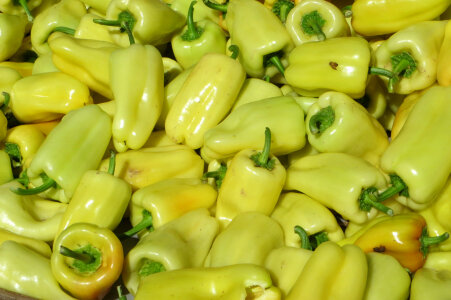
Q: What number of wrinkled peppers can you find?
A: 0